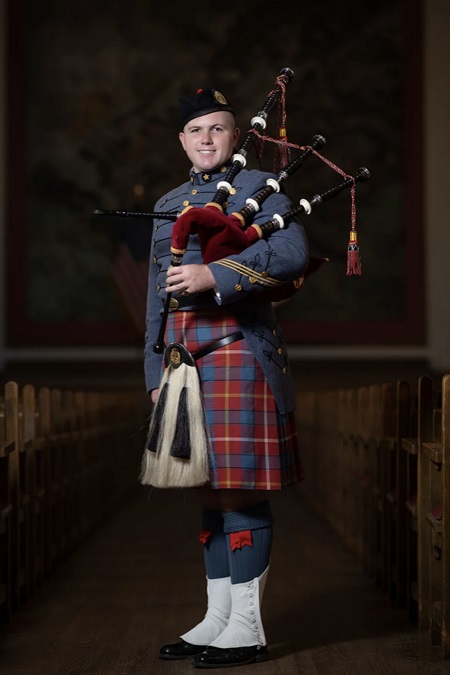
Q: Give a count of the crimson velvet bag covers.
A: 1